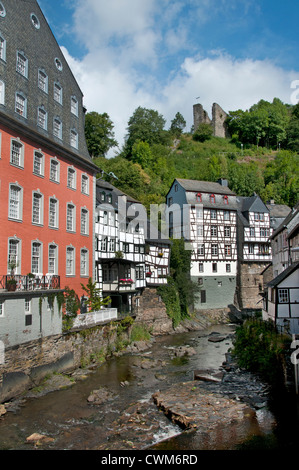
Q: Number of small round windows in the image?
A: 3